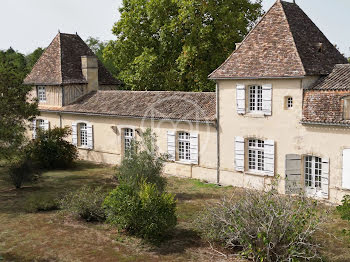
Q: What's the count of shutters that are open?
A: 12